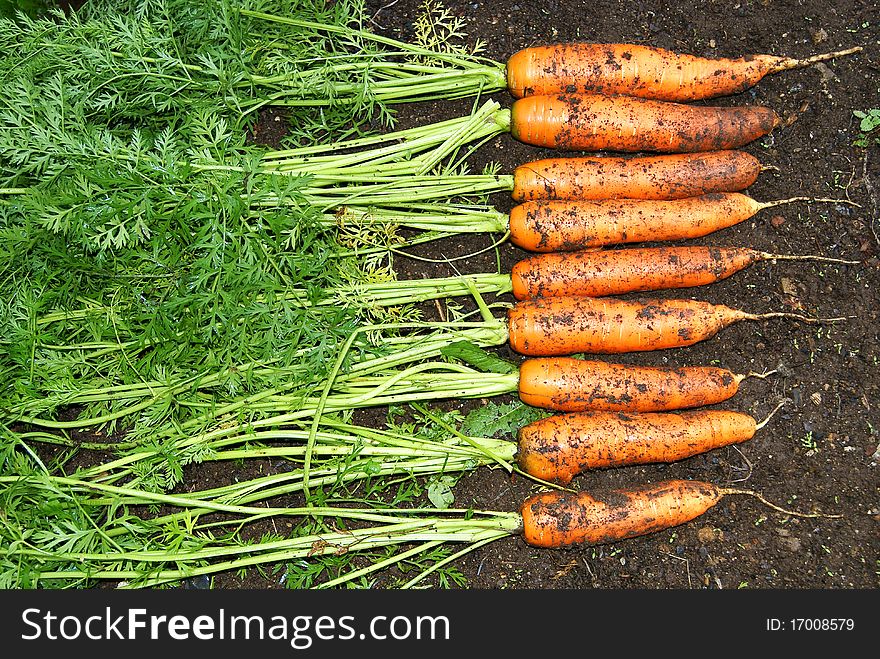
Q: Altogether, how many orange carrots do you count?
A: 9